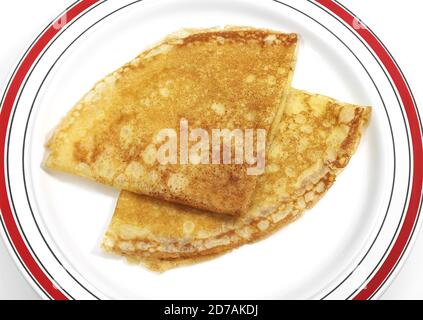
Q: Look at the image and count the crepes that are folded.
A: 2